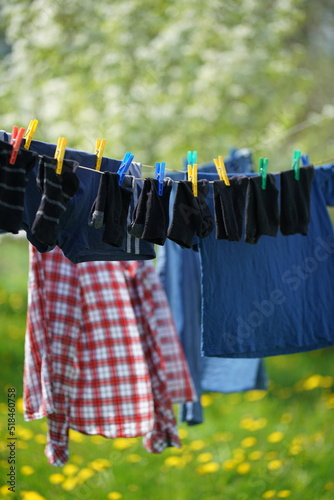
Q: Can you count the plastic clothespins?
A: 12